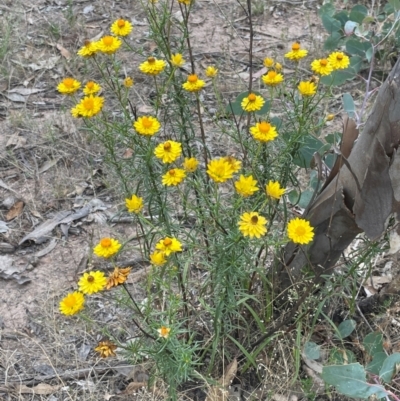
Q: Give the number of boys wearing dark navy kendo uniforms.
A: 0